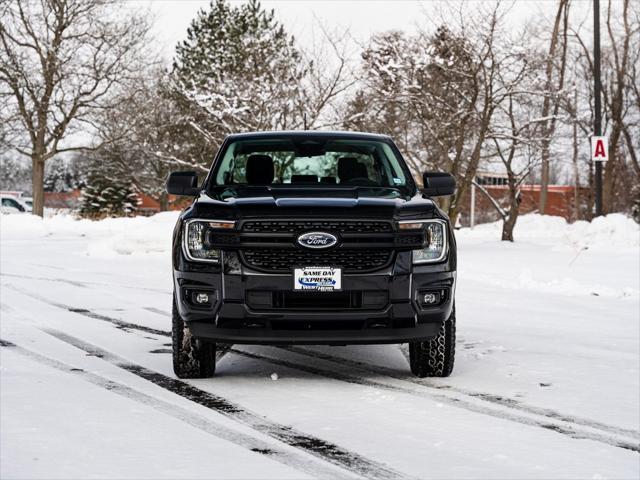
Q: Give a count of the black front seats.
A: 2